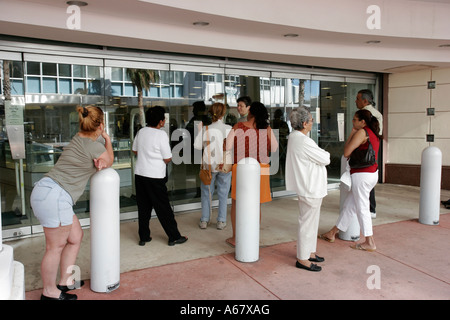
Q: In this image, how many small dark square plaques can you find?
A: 3